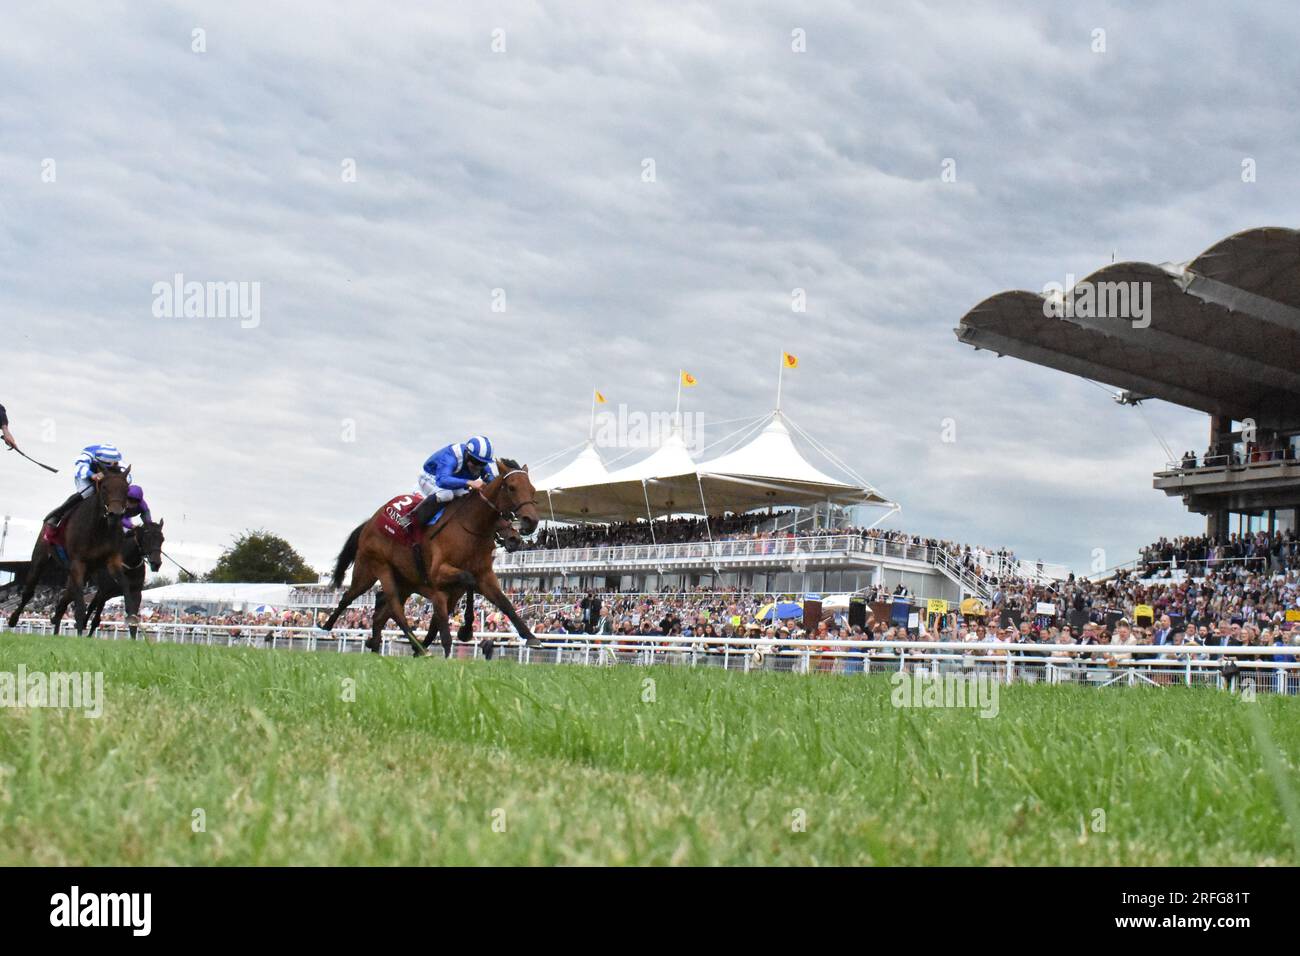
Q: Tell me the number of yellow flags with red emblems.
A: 3